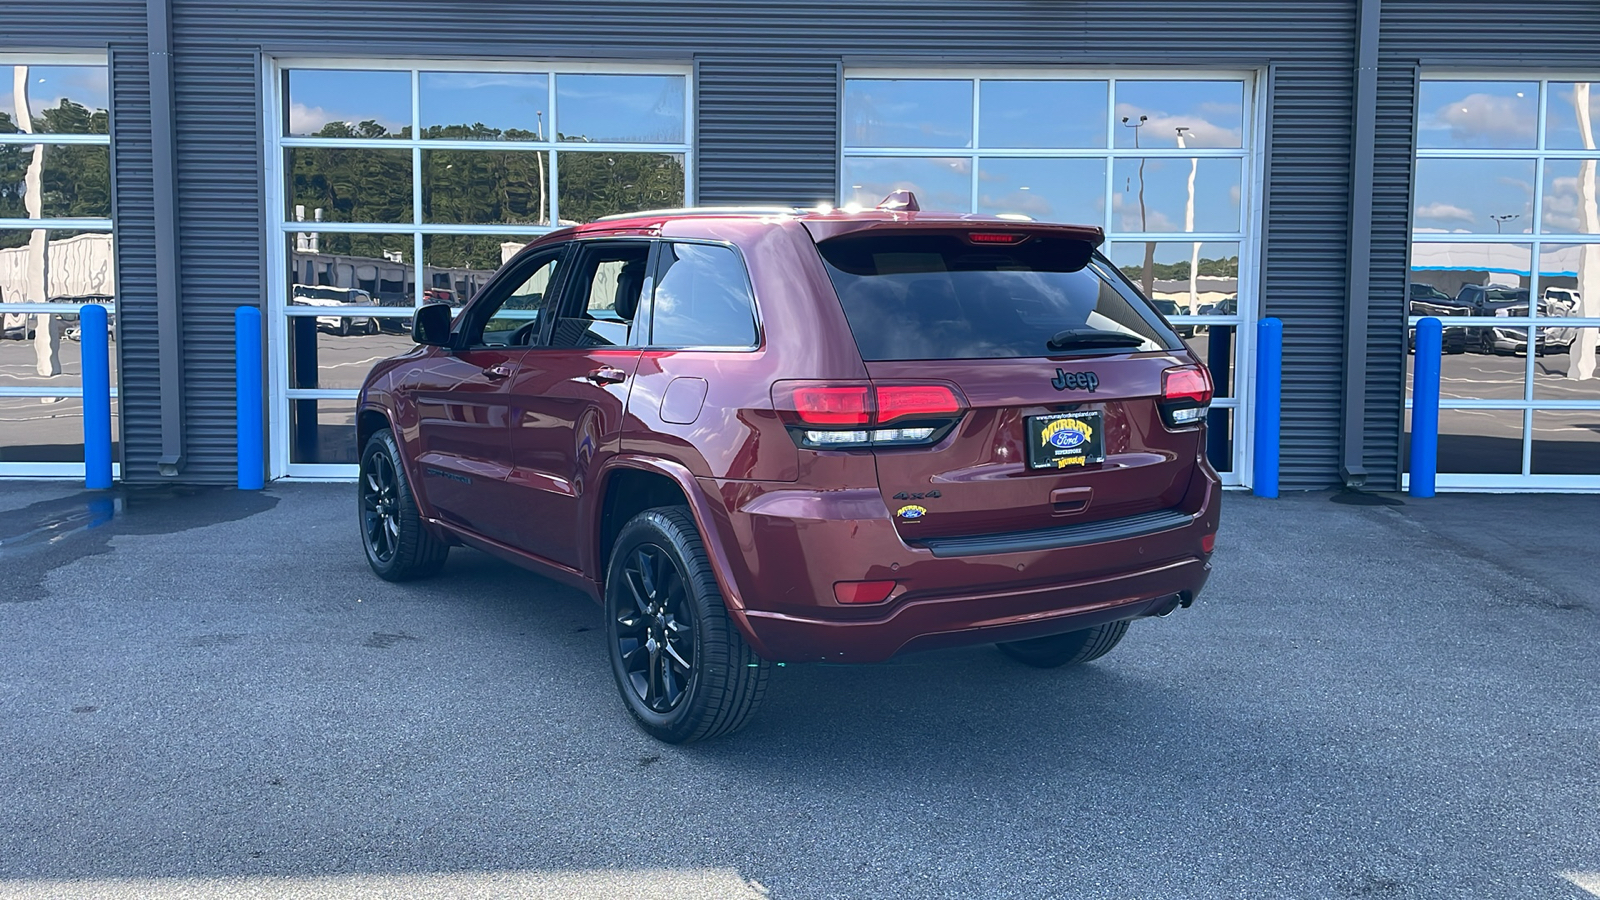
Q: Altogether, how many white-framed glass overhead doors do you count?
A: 4